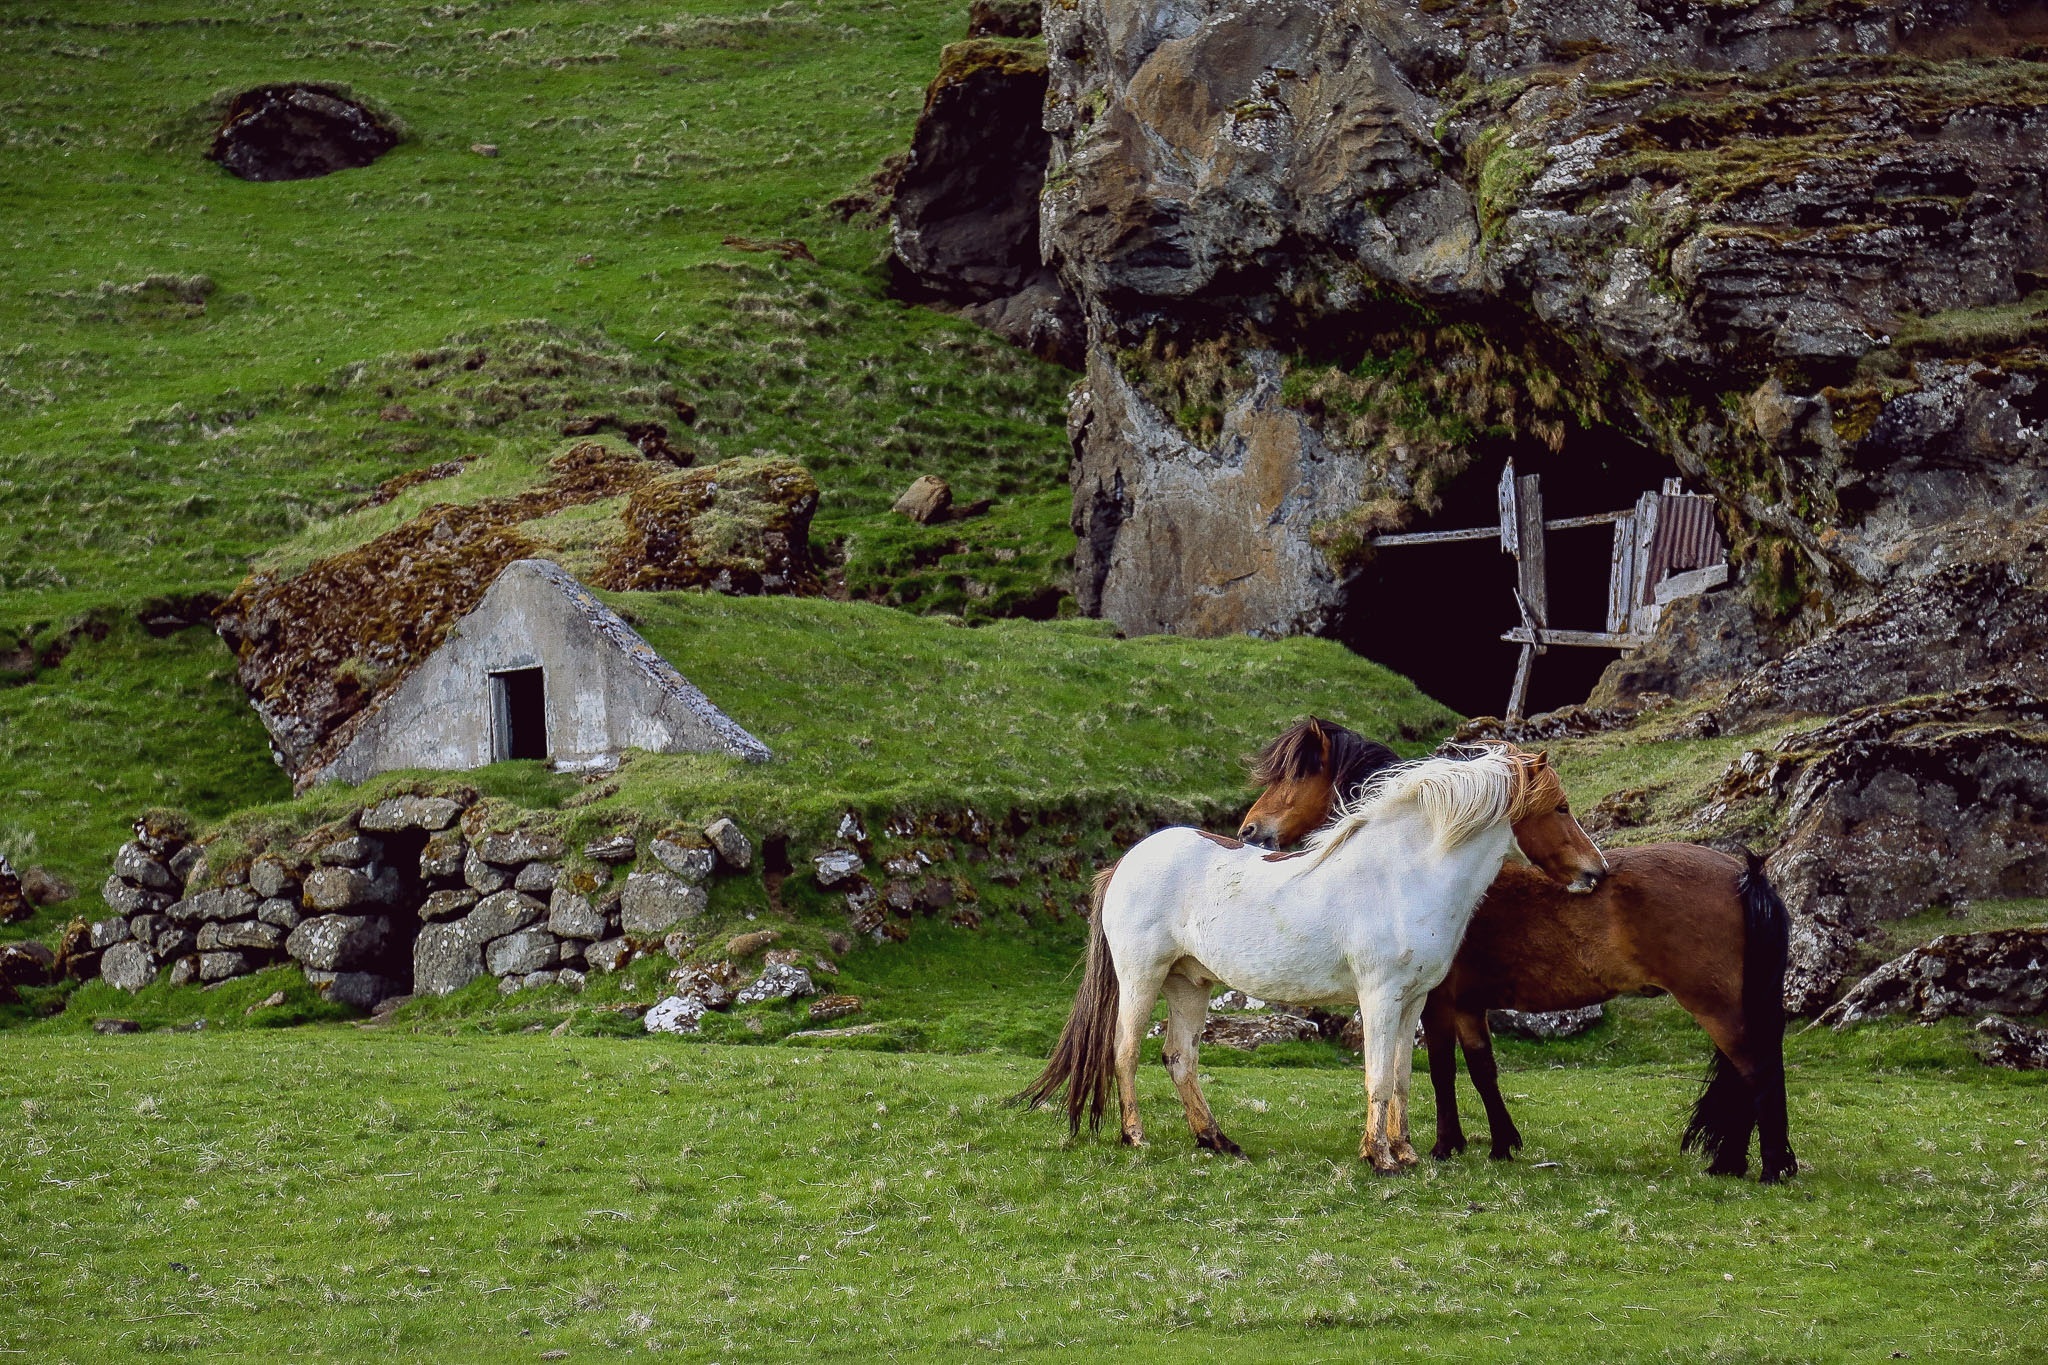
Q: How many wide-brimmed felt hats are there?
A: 0